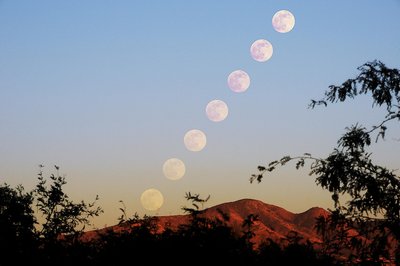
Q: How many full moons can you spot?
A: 7